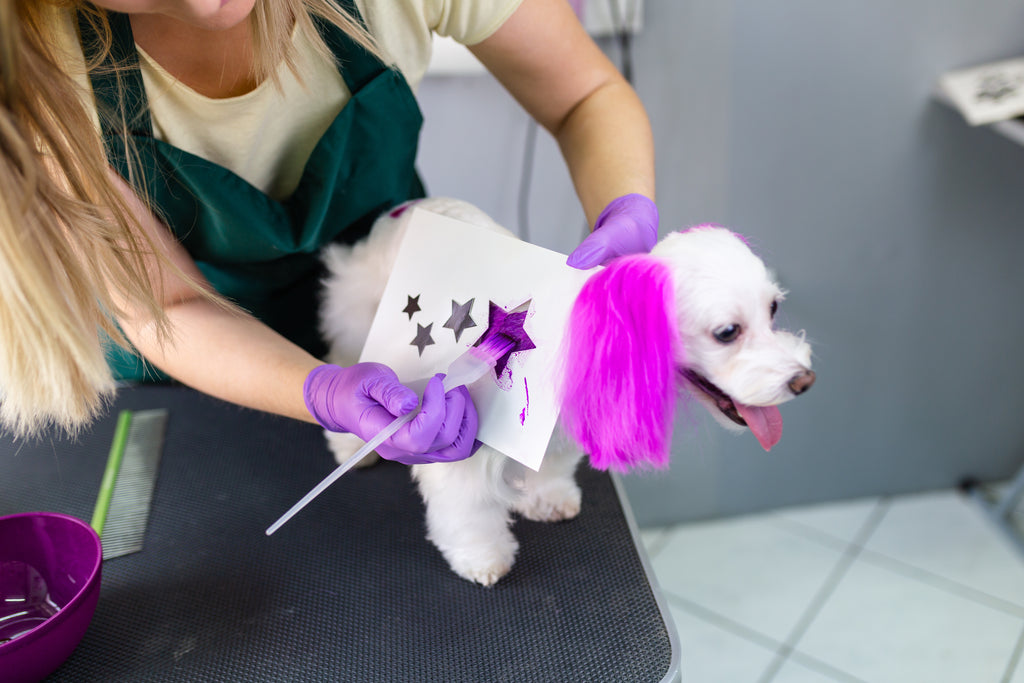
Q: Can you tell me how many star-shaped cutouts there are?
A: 4